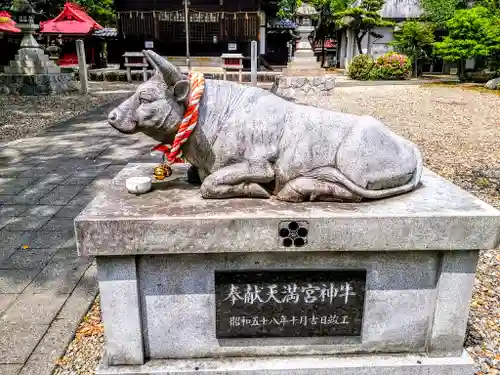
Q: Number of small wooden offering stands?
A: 2